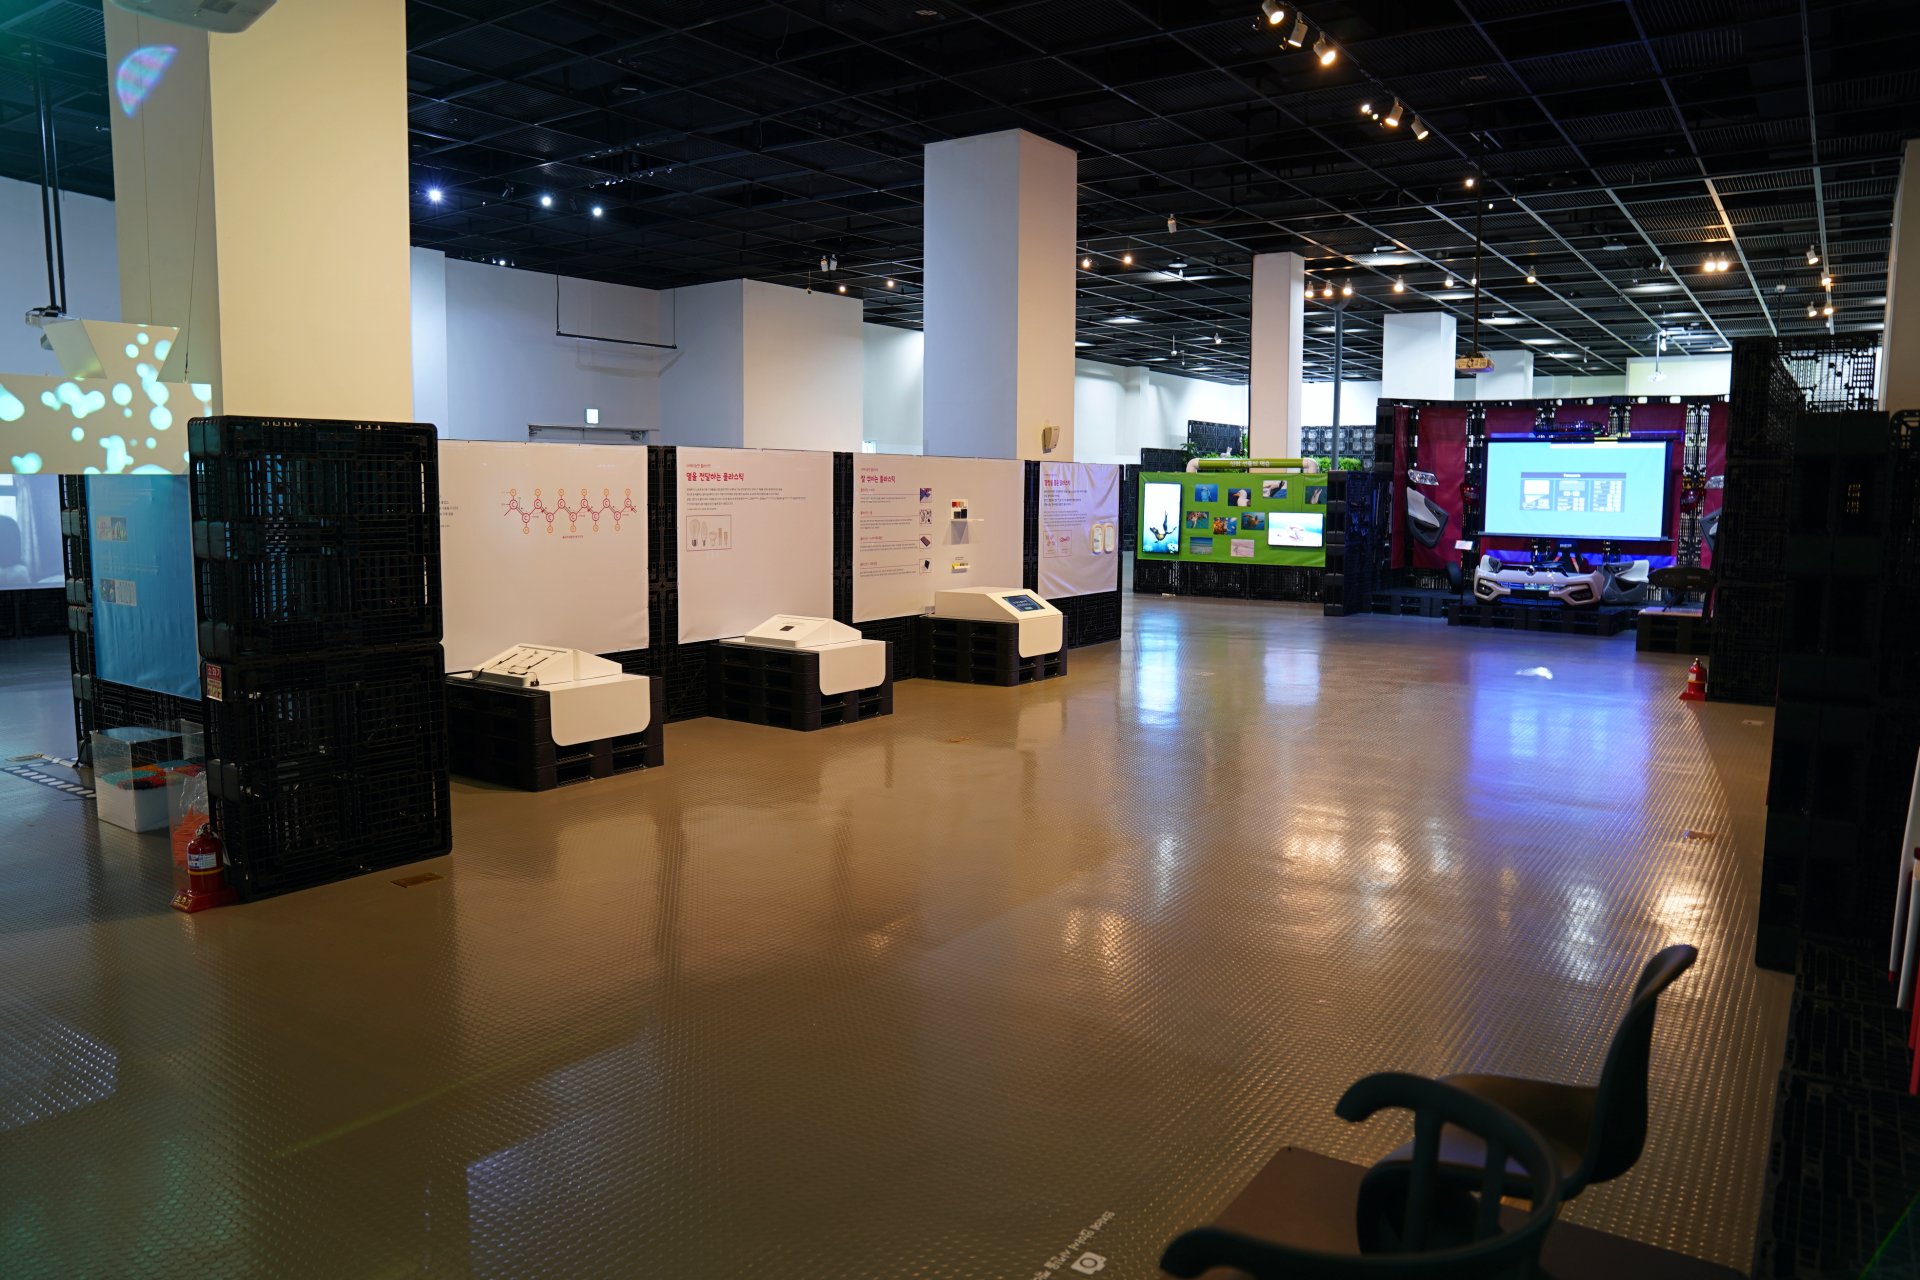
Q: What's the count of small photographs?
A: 9